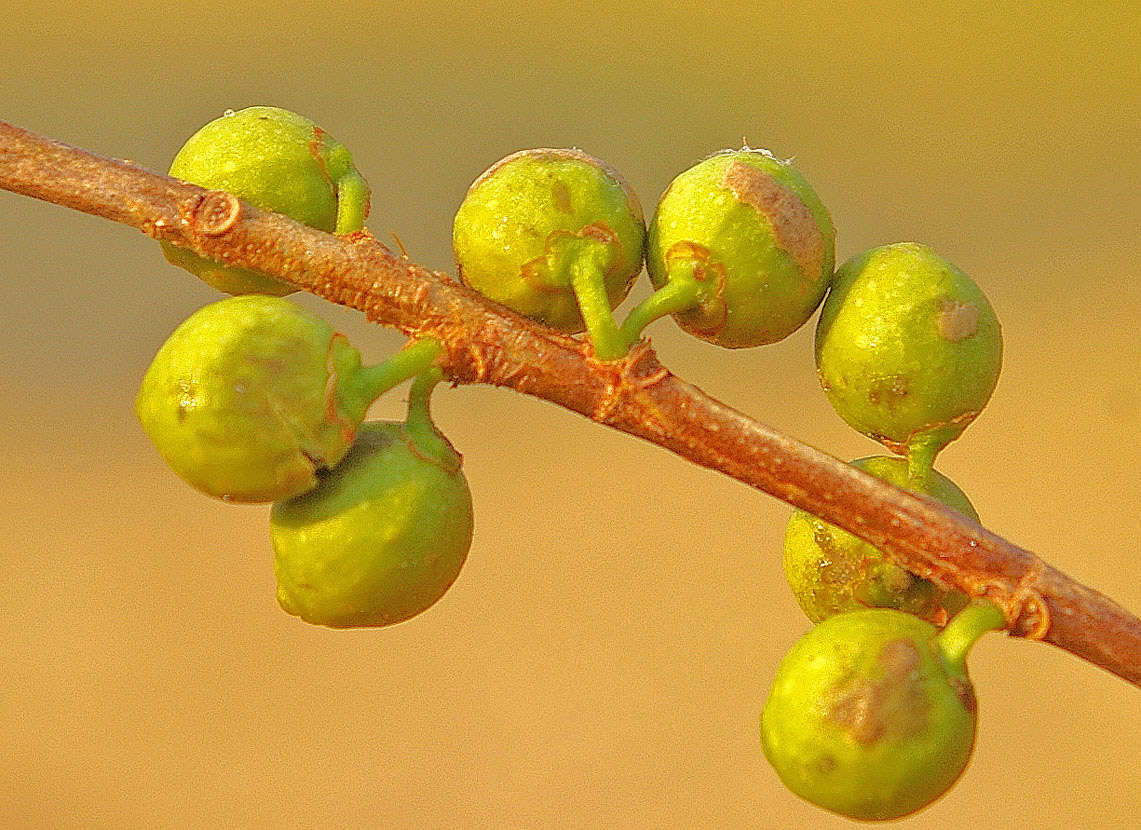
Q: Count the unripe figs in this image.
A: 8